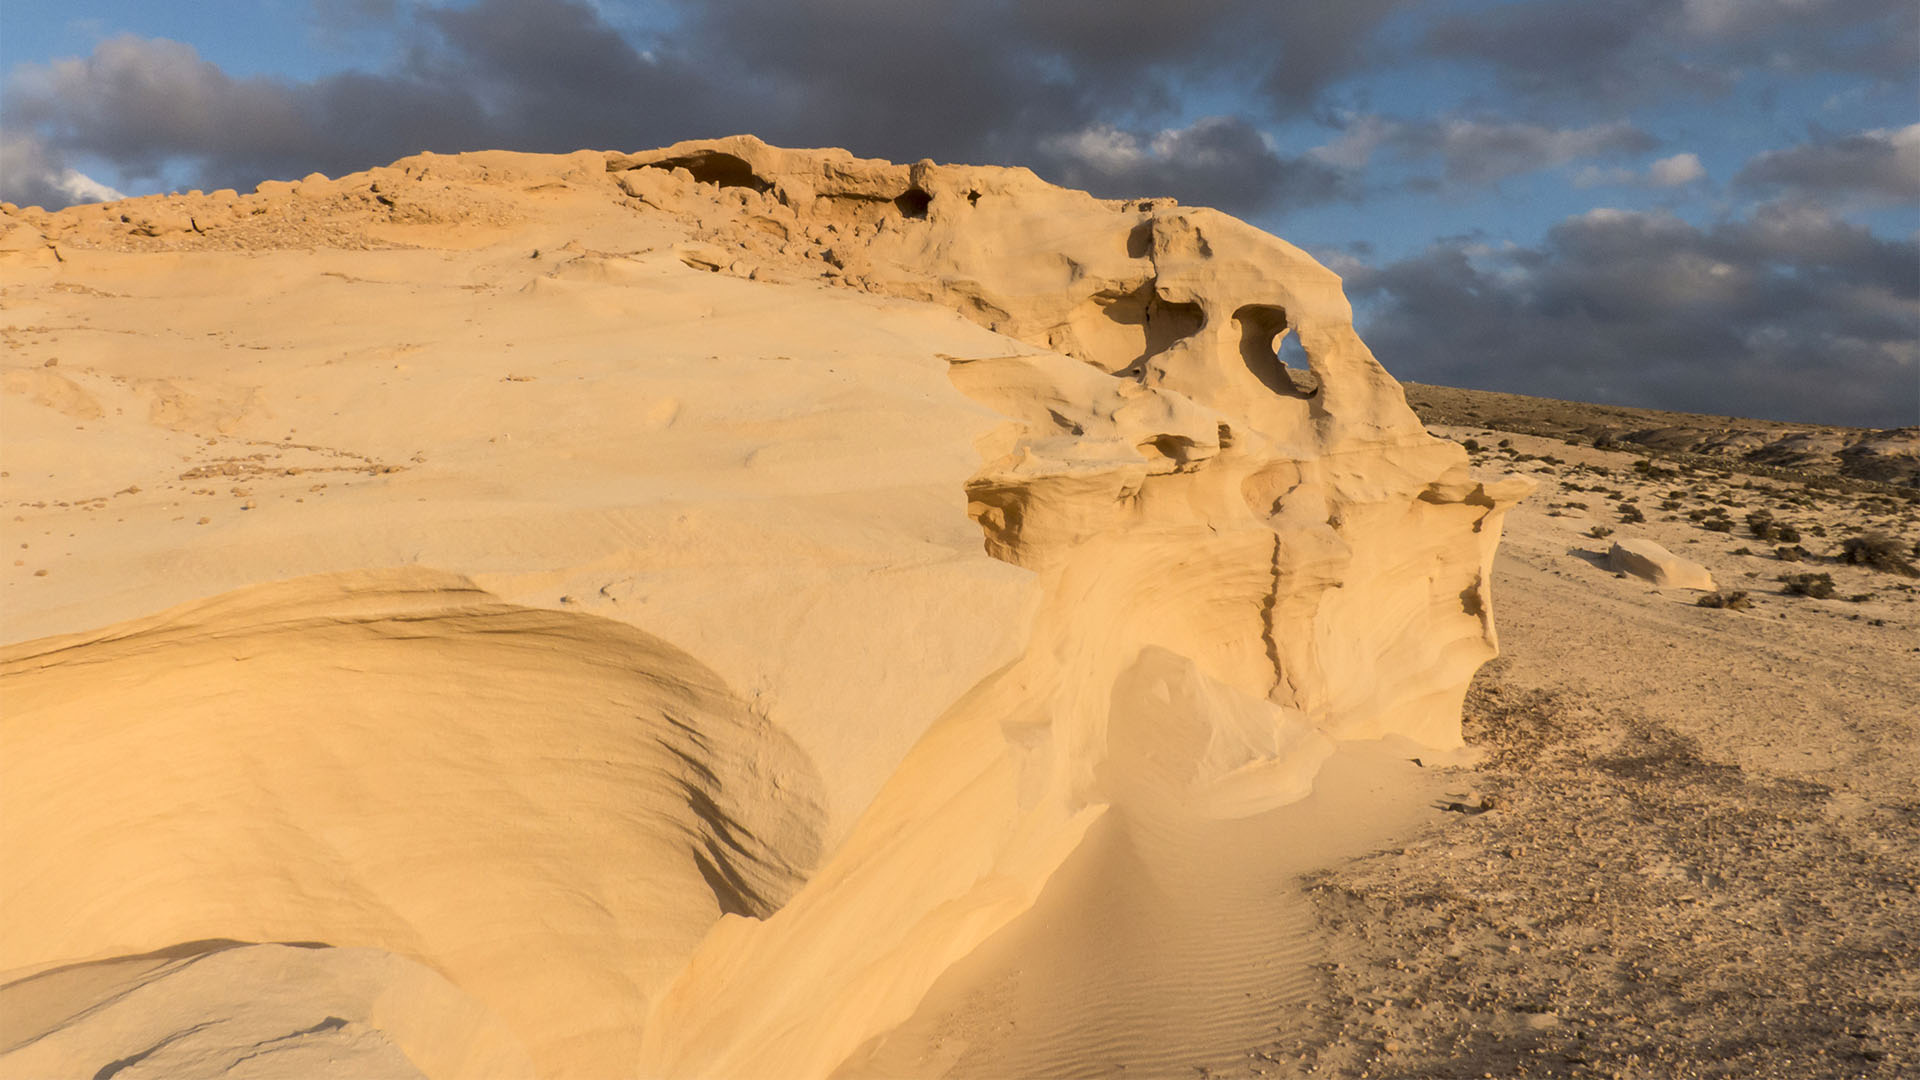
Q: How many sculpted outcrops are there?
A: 1